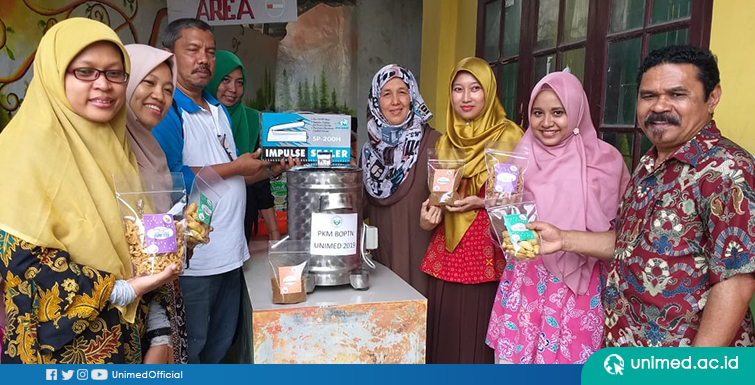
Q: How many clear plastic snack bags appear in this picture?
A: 6